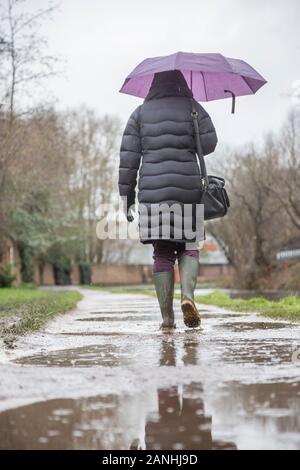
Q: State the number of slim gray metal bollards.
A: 0